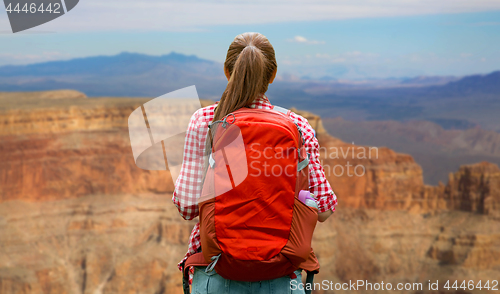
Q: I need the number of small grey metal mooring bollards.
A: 0